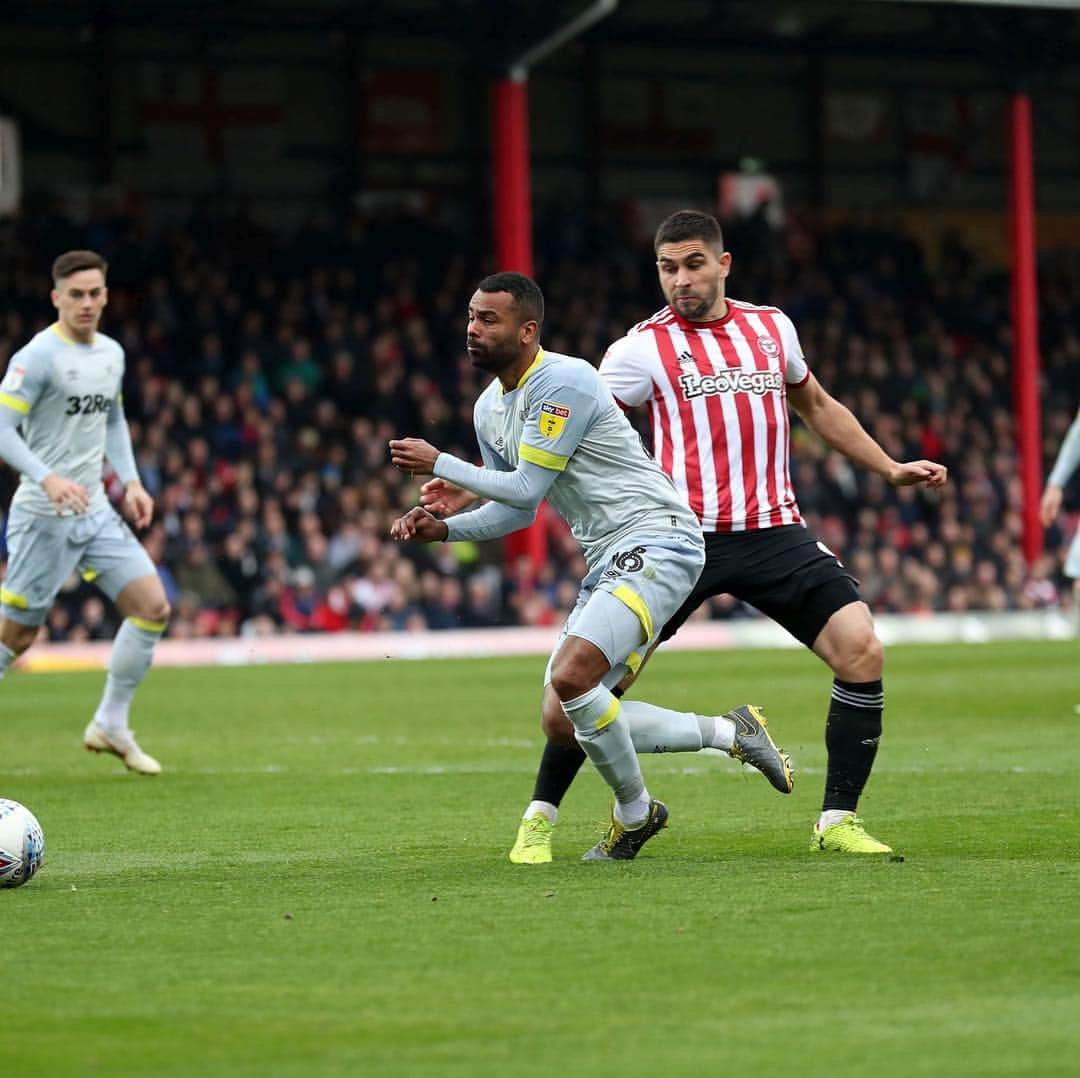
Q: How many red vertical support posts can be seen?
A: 2